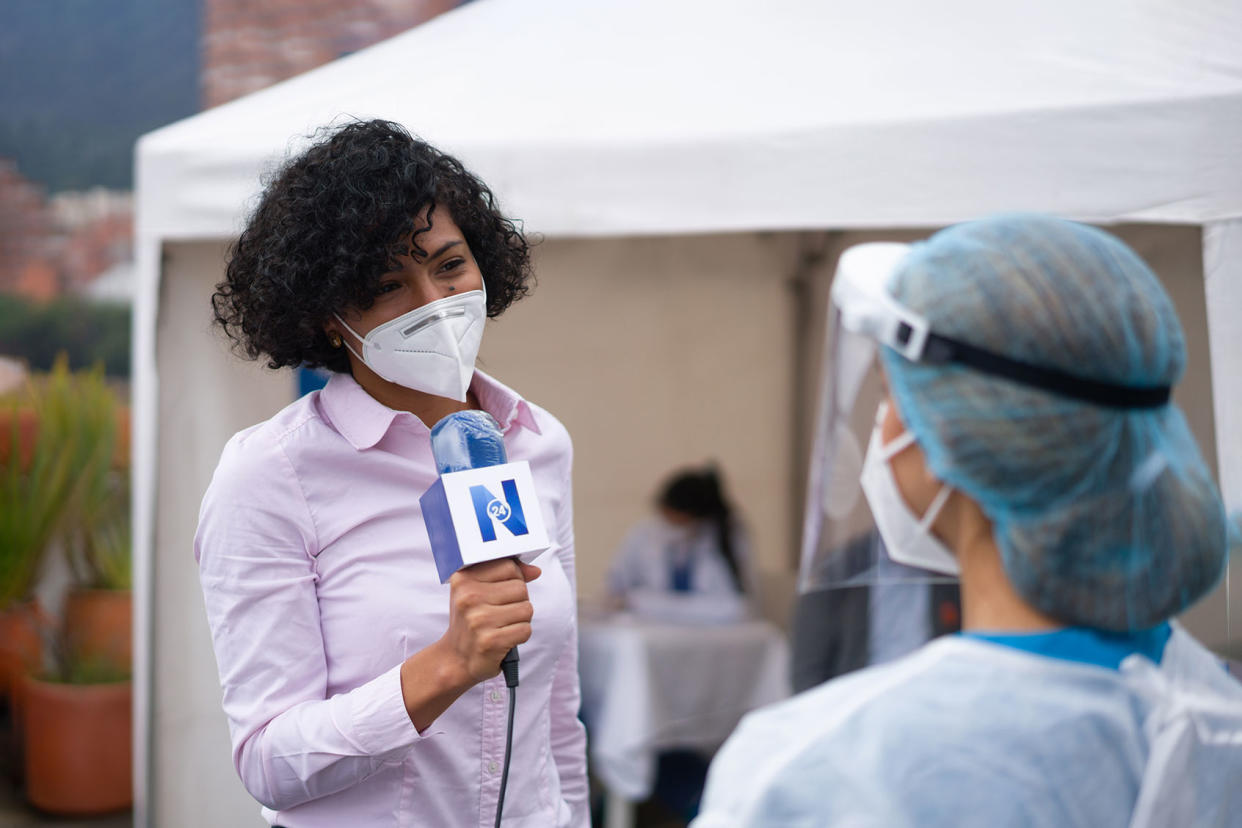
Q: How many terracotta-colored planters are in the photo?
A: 3